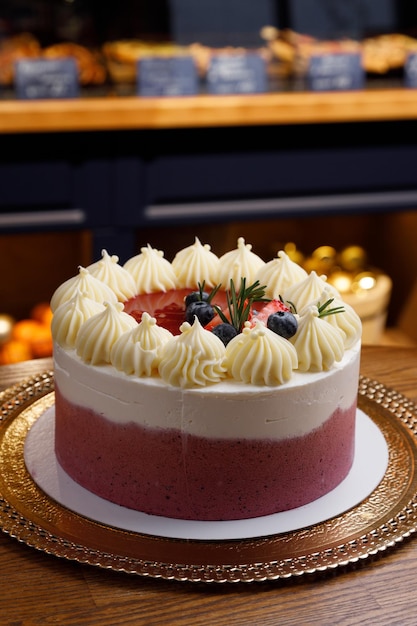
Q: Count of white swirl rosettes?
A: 14